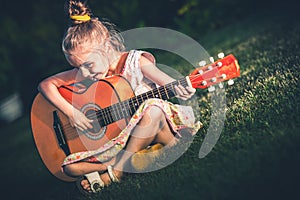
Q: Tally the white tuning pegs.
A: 6